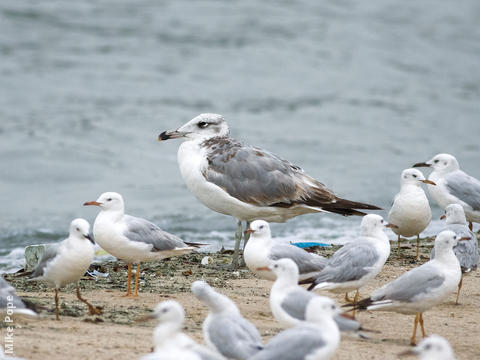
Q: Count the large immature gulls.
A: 1